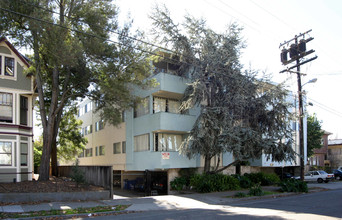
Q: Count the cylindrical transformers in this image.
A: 3